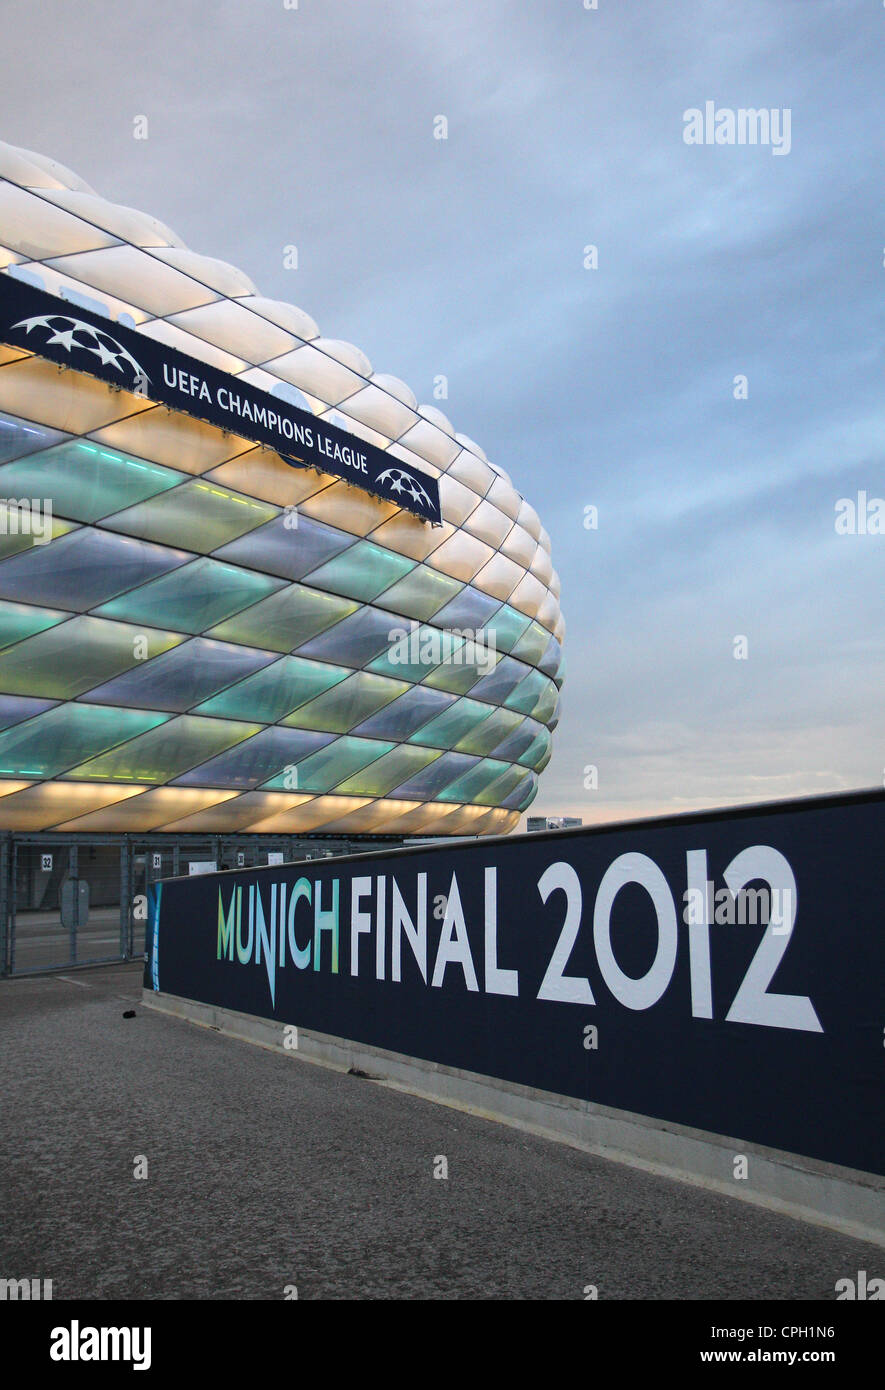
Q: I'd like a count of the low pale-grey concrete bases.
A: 1